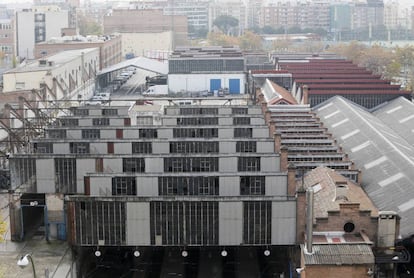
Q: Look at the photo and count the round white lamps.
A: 5